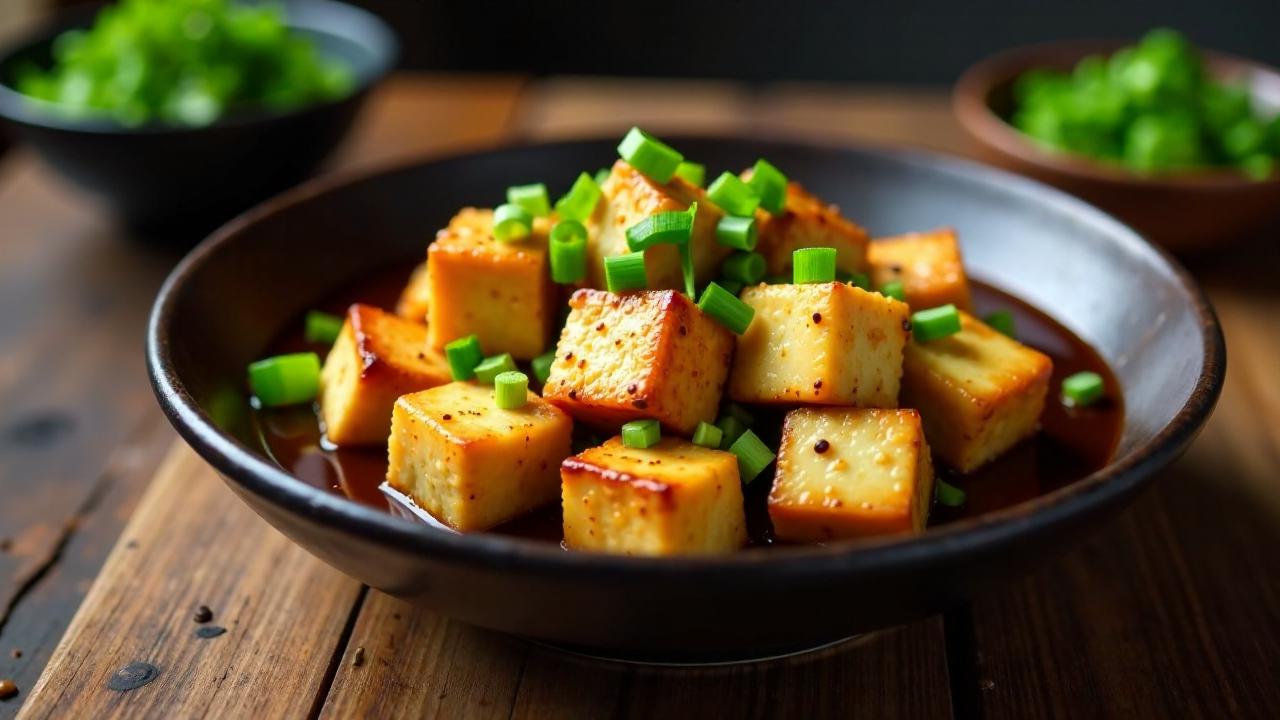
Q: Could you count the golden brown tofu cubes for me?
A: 12